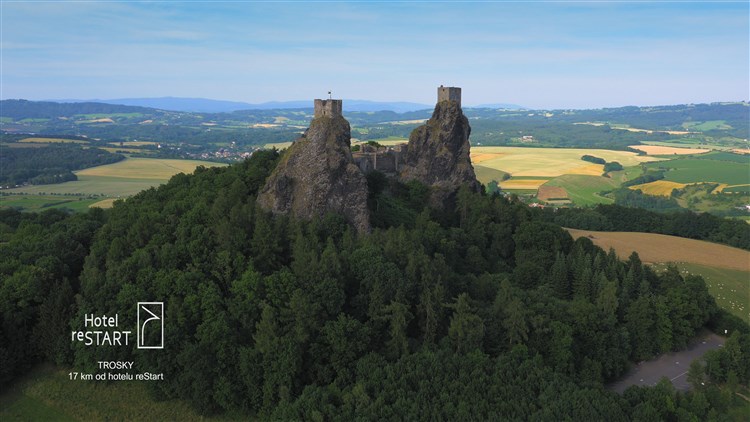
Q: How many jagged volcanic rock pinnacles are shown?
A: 2